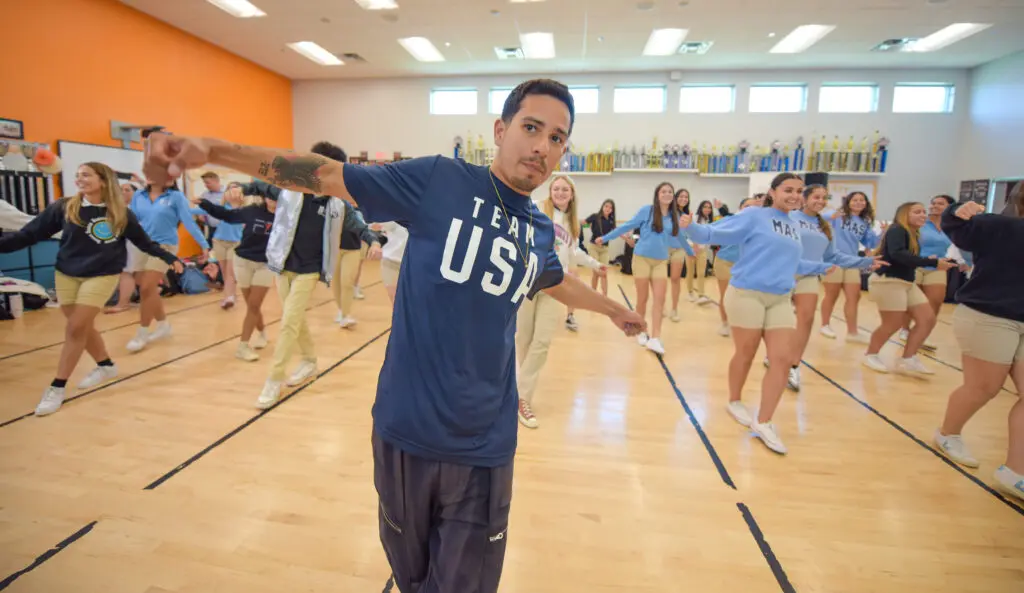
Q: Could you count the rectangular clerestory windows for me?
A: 8